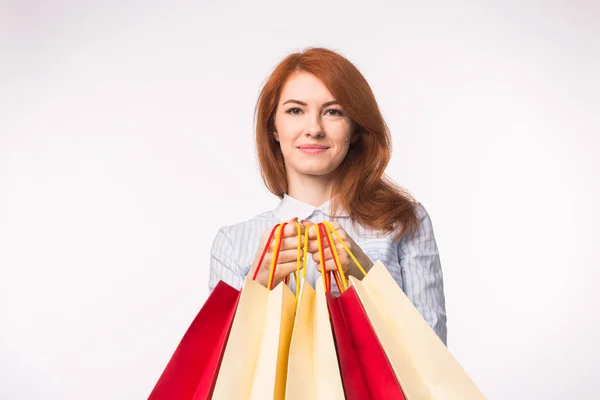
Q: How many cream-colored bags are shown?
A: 3